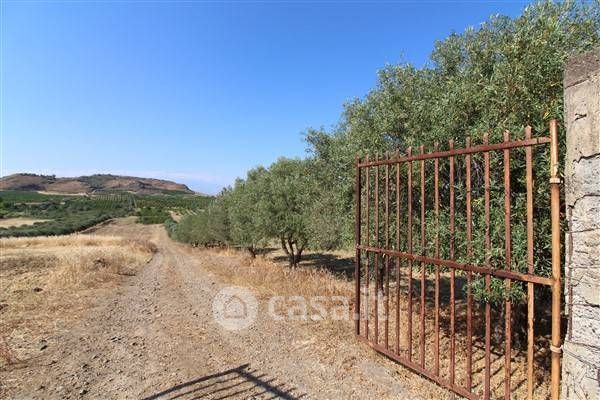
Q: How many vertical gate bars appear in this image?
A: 14